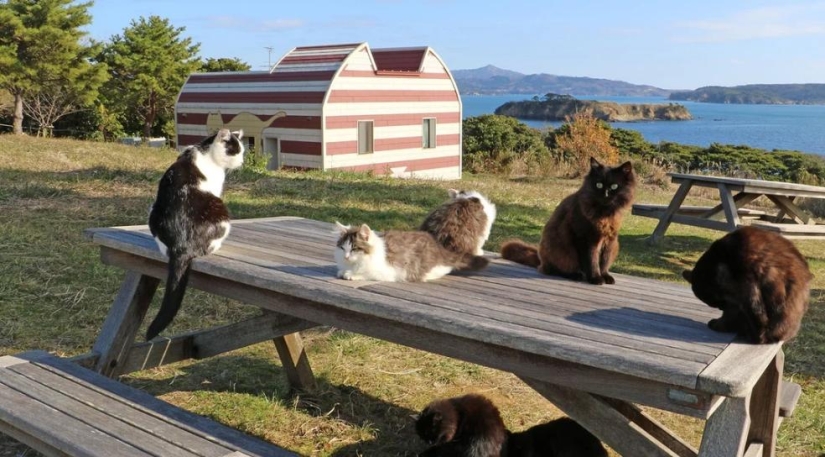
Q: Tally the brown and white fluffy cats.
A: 2